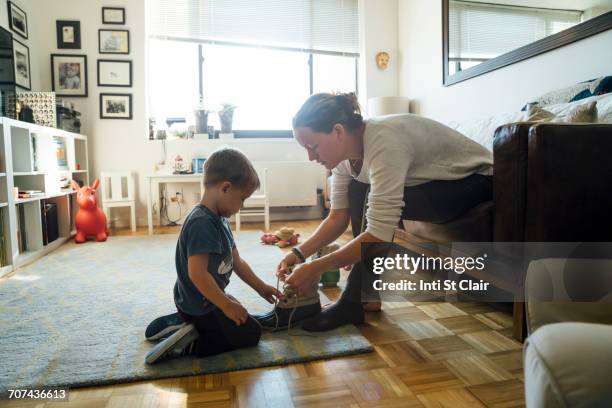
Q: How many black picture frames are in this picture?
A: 8